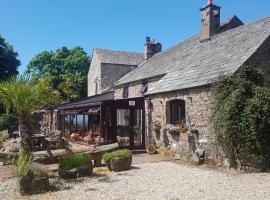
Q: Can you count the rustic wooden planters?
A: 3